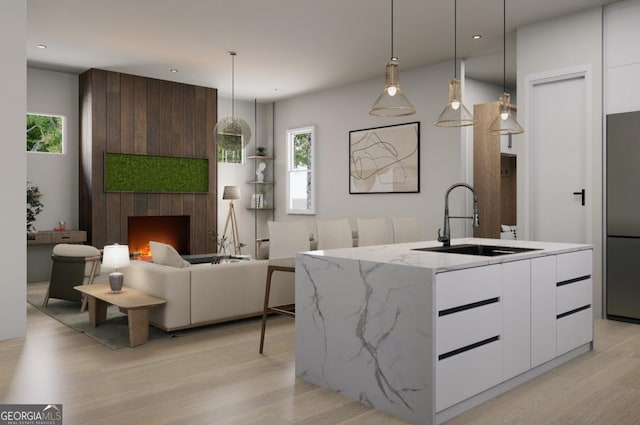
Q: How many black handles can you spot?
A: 5